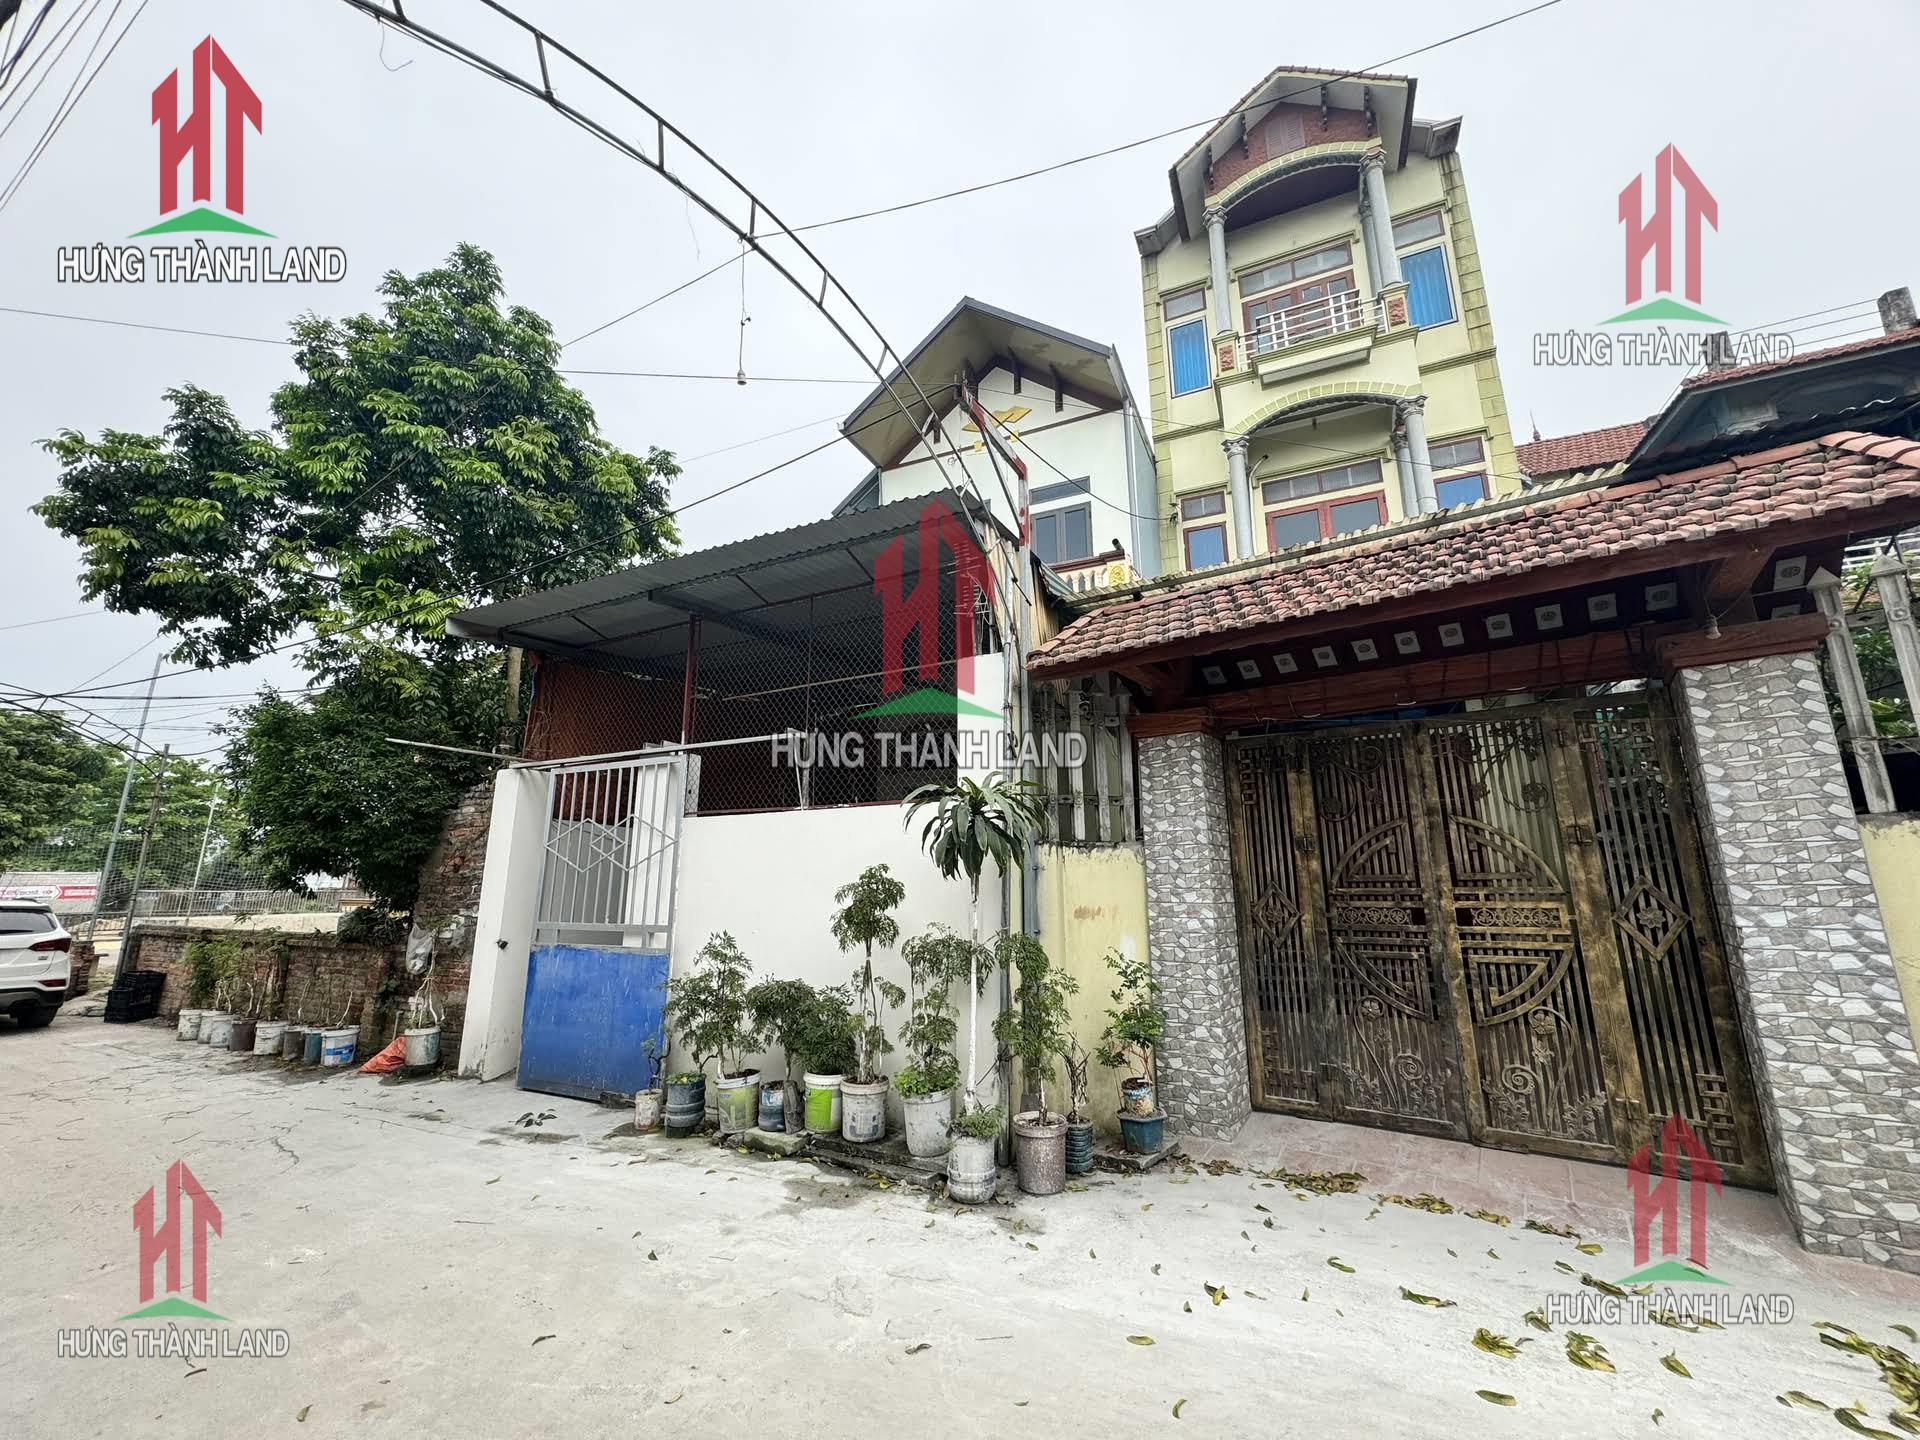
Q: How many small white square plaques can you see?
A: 13